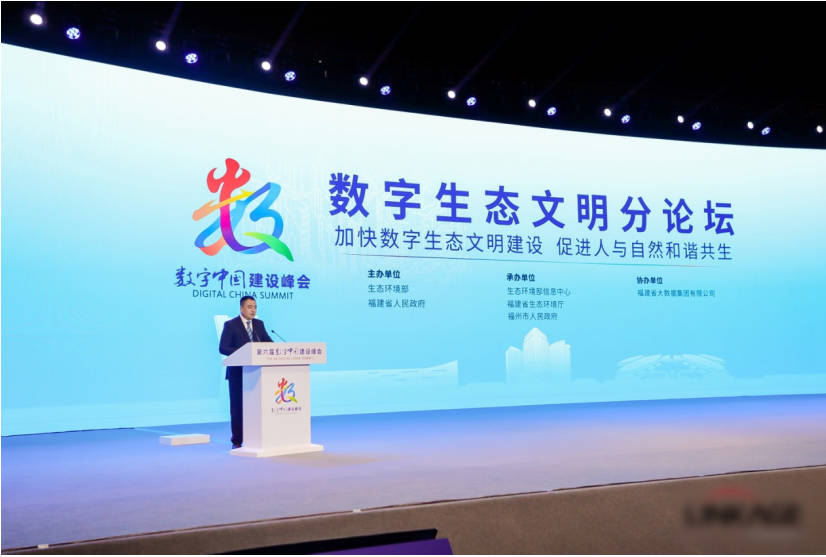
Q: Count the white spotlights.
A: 10